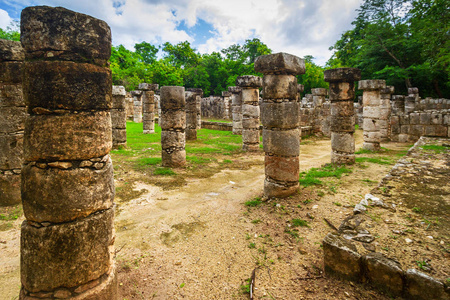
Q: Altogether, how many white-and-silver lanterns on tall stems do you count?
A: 0